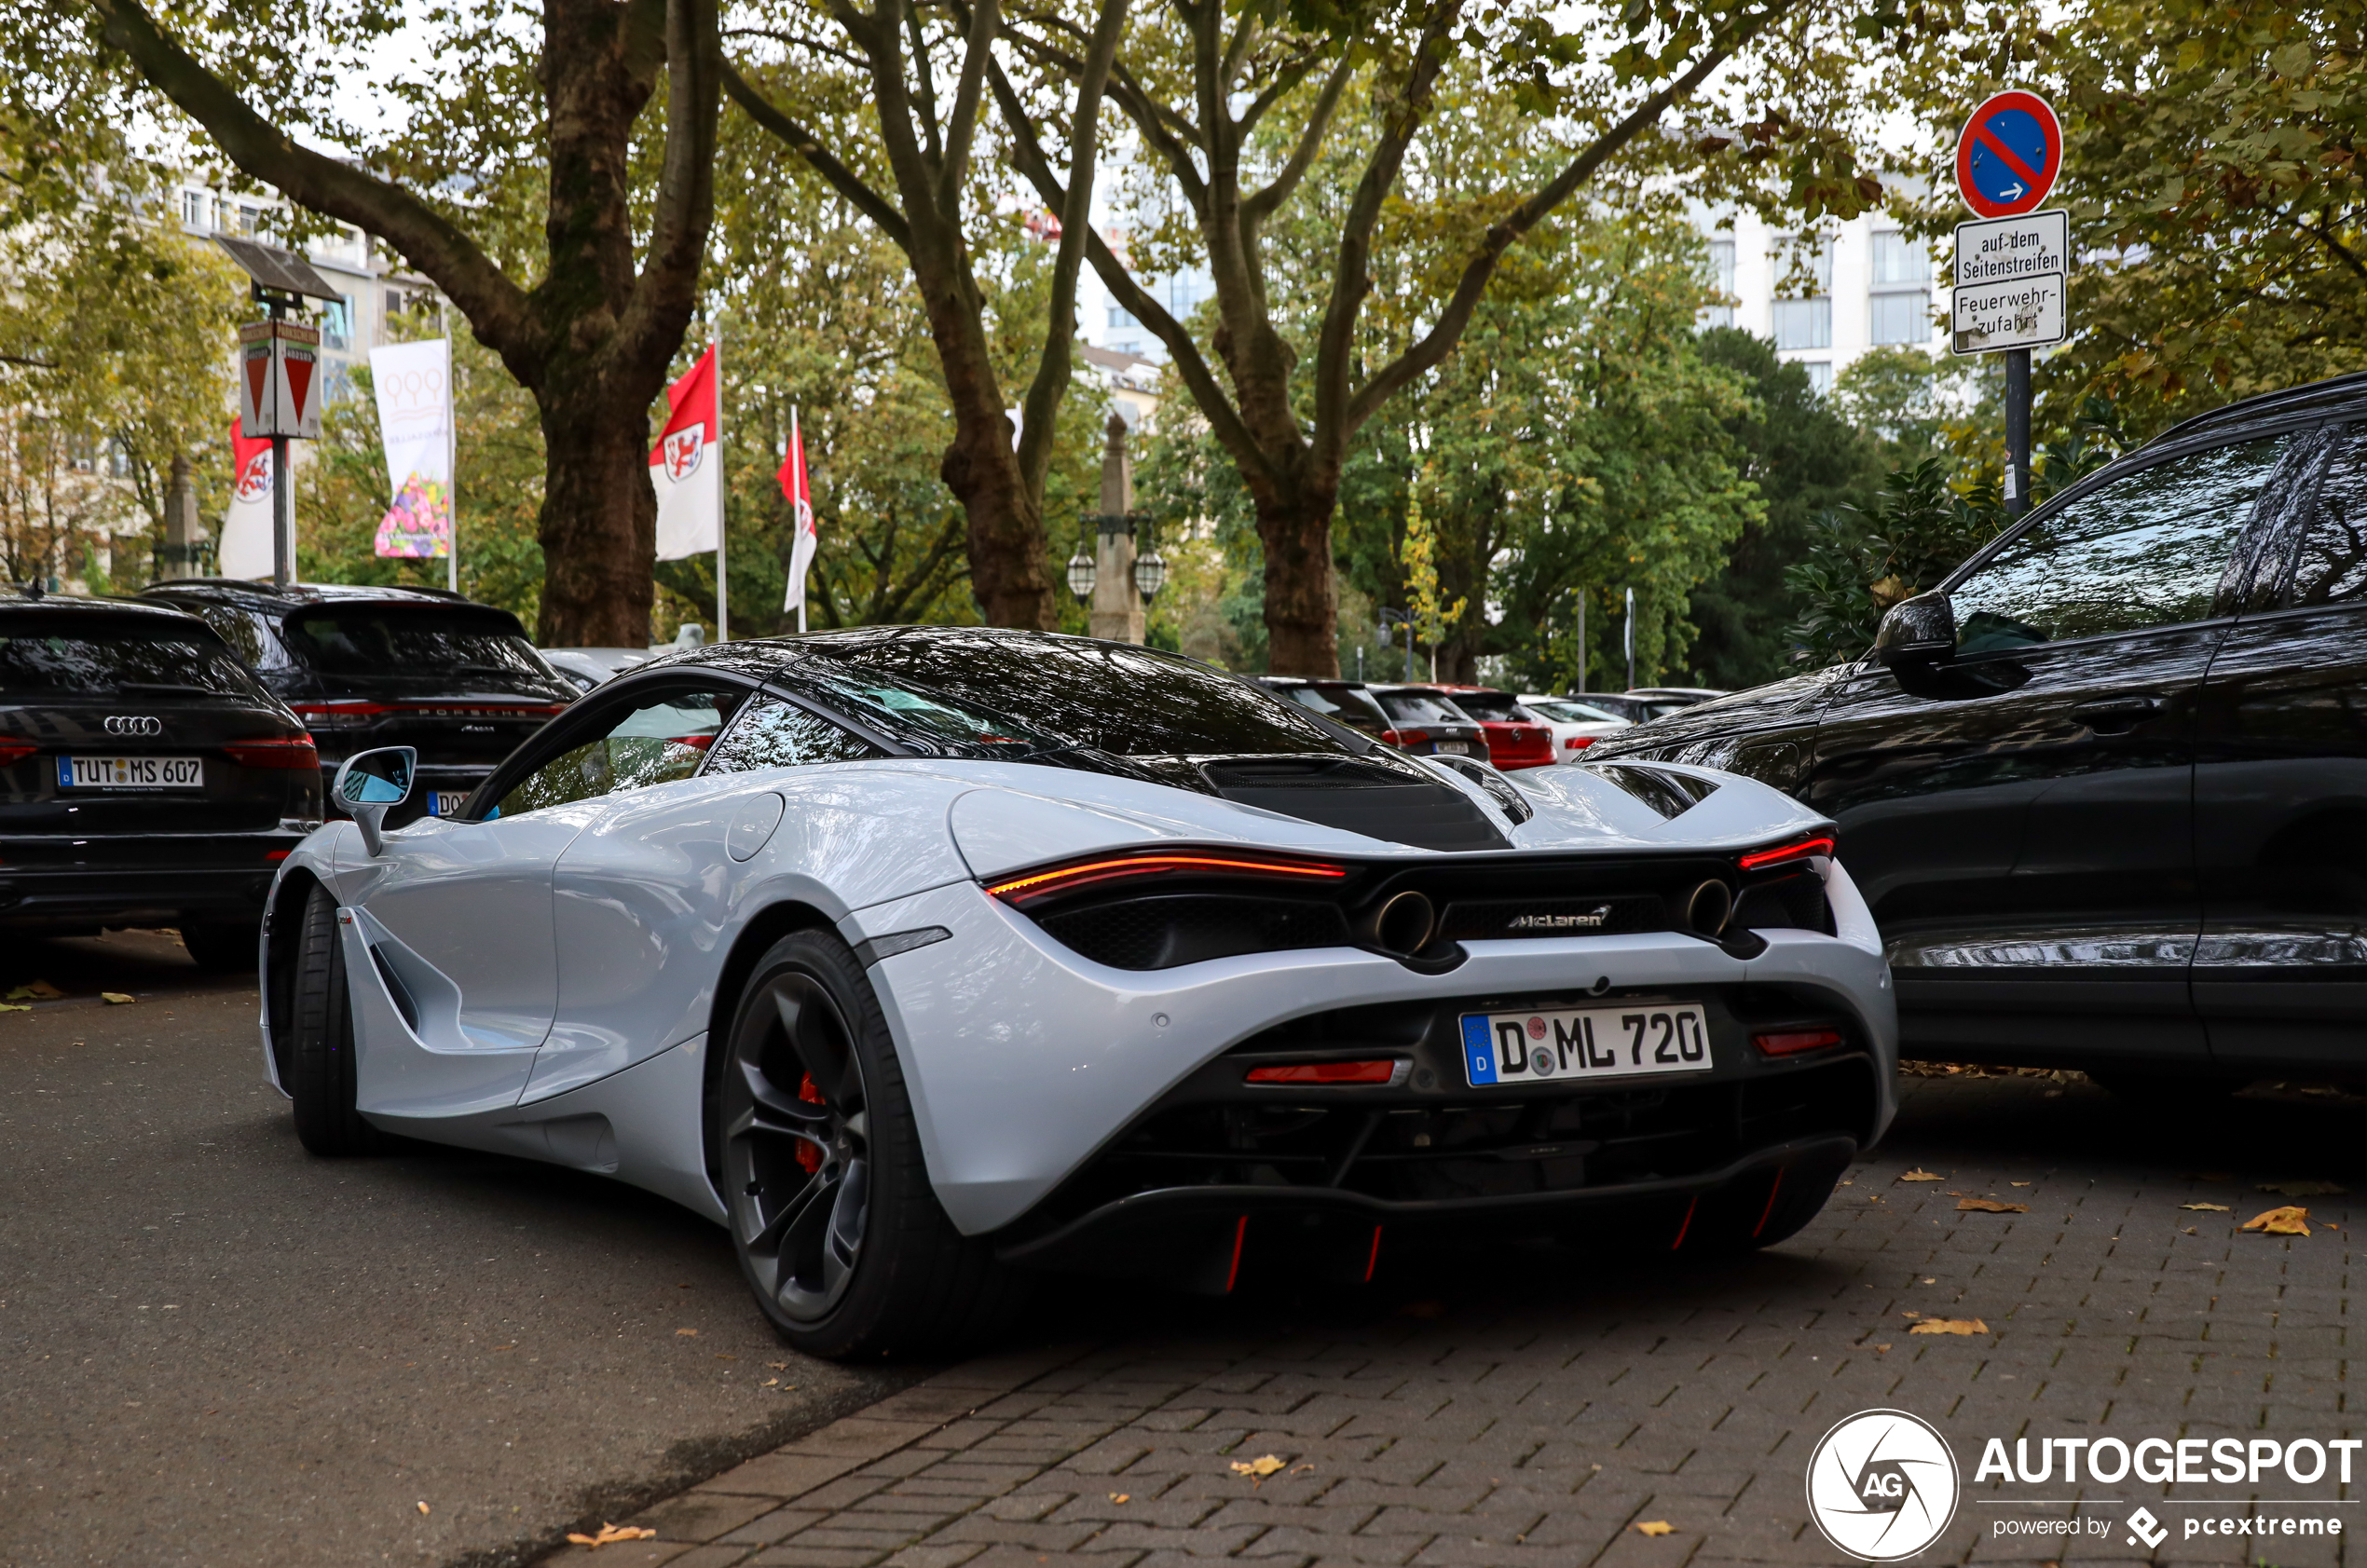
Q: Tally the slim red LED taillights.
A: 2